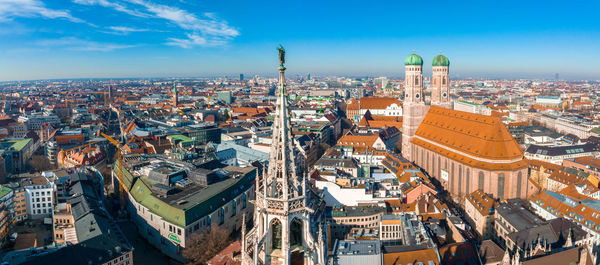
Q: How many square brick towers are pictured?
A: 2